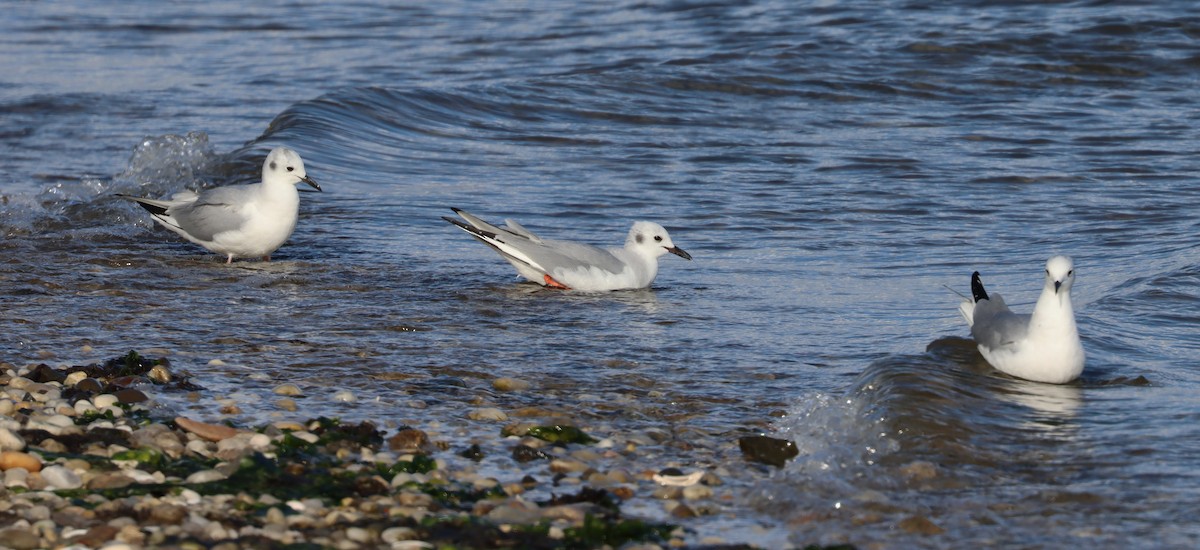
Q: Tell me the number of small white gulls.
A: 3